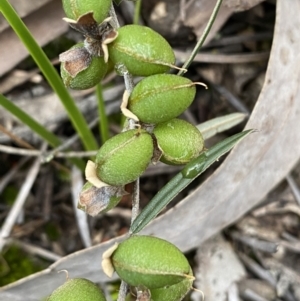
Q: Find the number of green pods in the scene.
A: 10